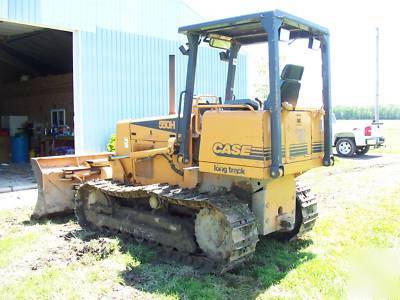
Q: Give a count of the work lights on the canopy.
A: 4